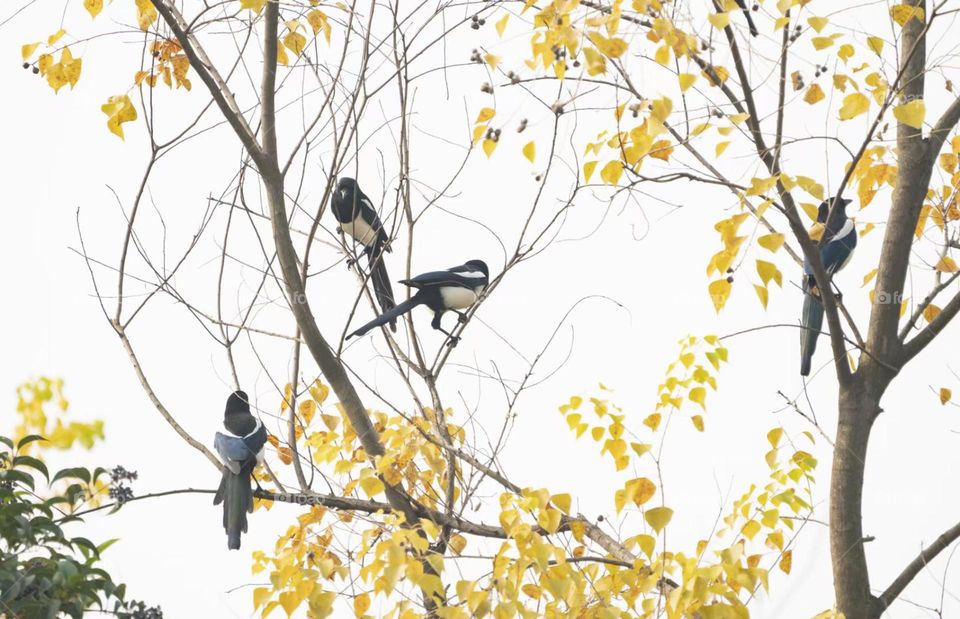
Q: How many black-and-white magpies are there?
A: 4